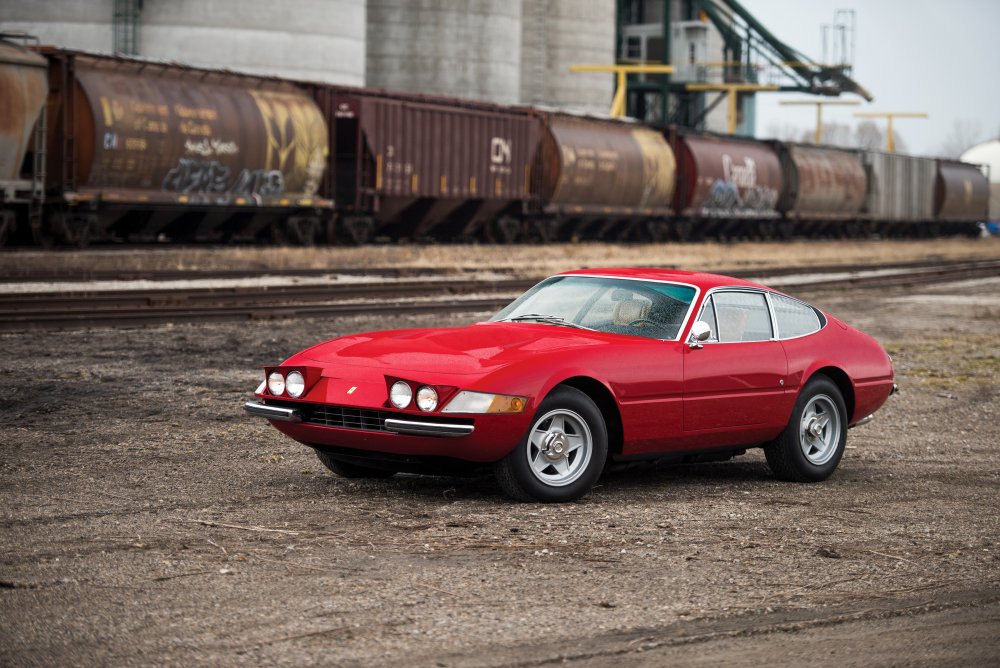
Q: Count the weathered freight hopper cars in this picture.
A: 8